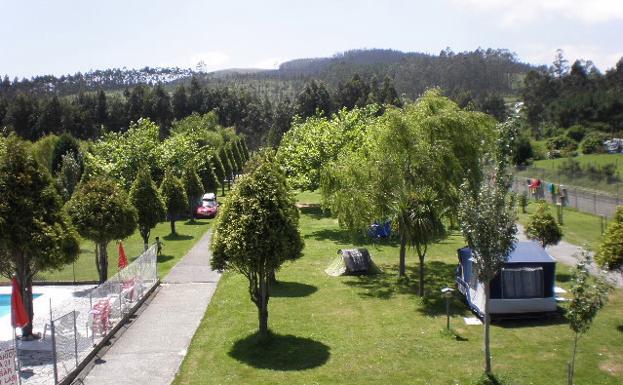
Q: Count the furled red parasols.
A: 2